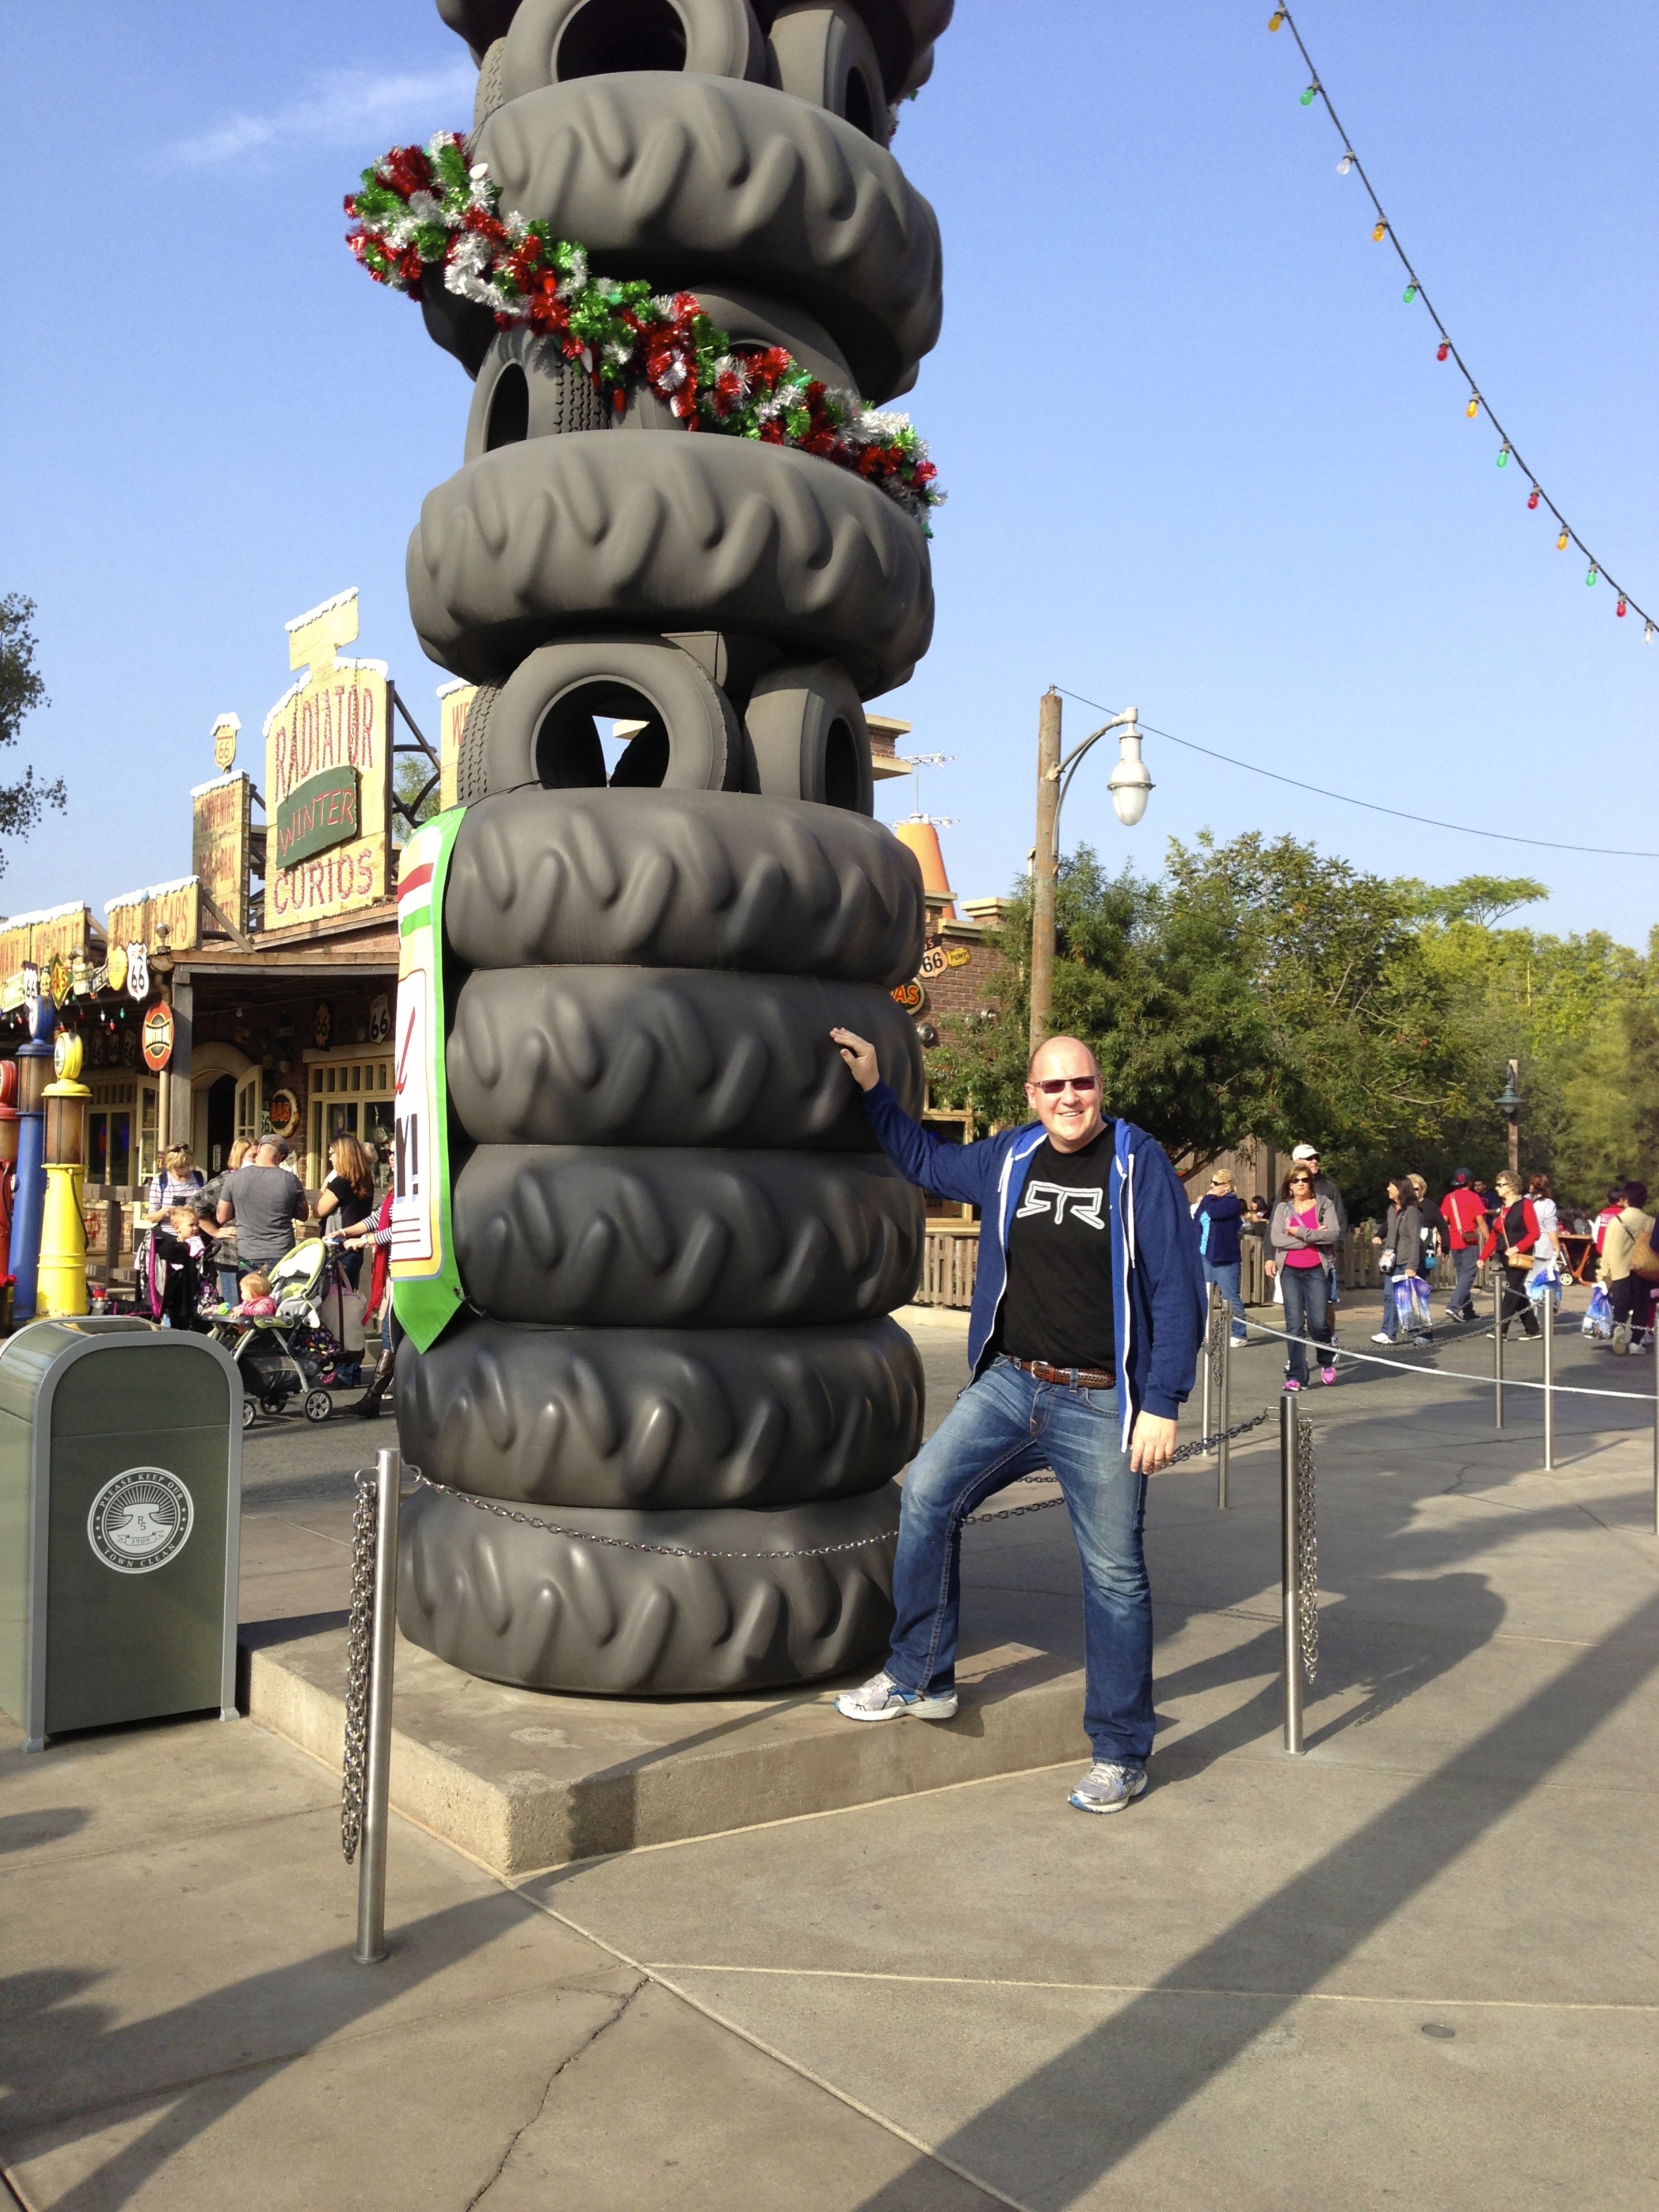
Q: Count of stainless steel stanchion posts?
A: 7